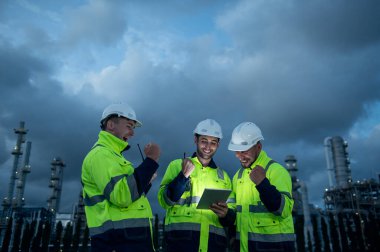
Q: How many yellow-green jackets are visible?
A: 3